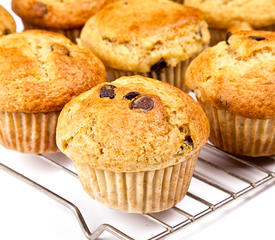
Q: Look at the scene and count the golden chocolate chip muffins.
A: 7